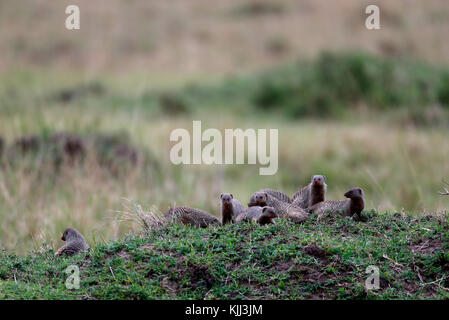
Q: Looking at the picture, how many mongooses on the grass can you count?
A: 8